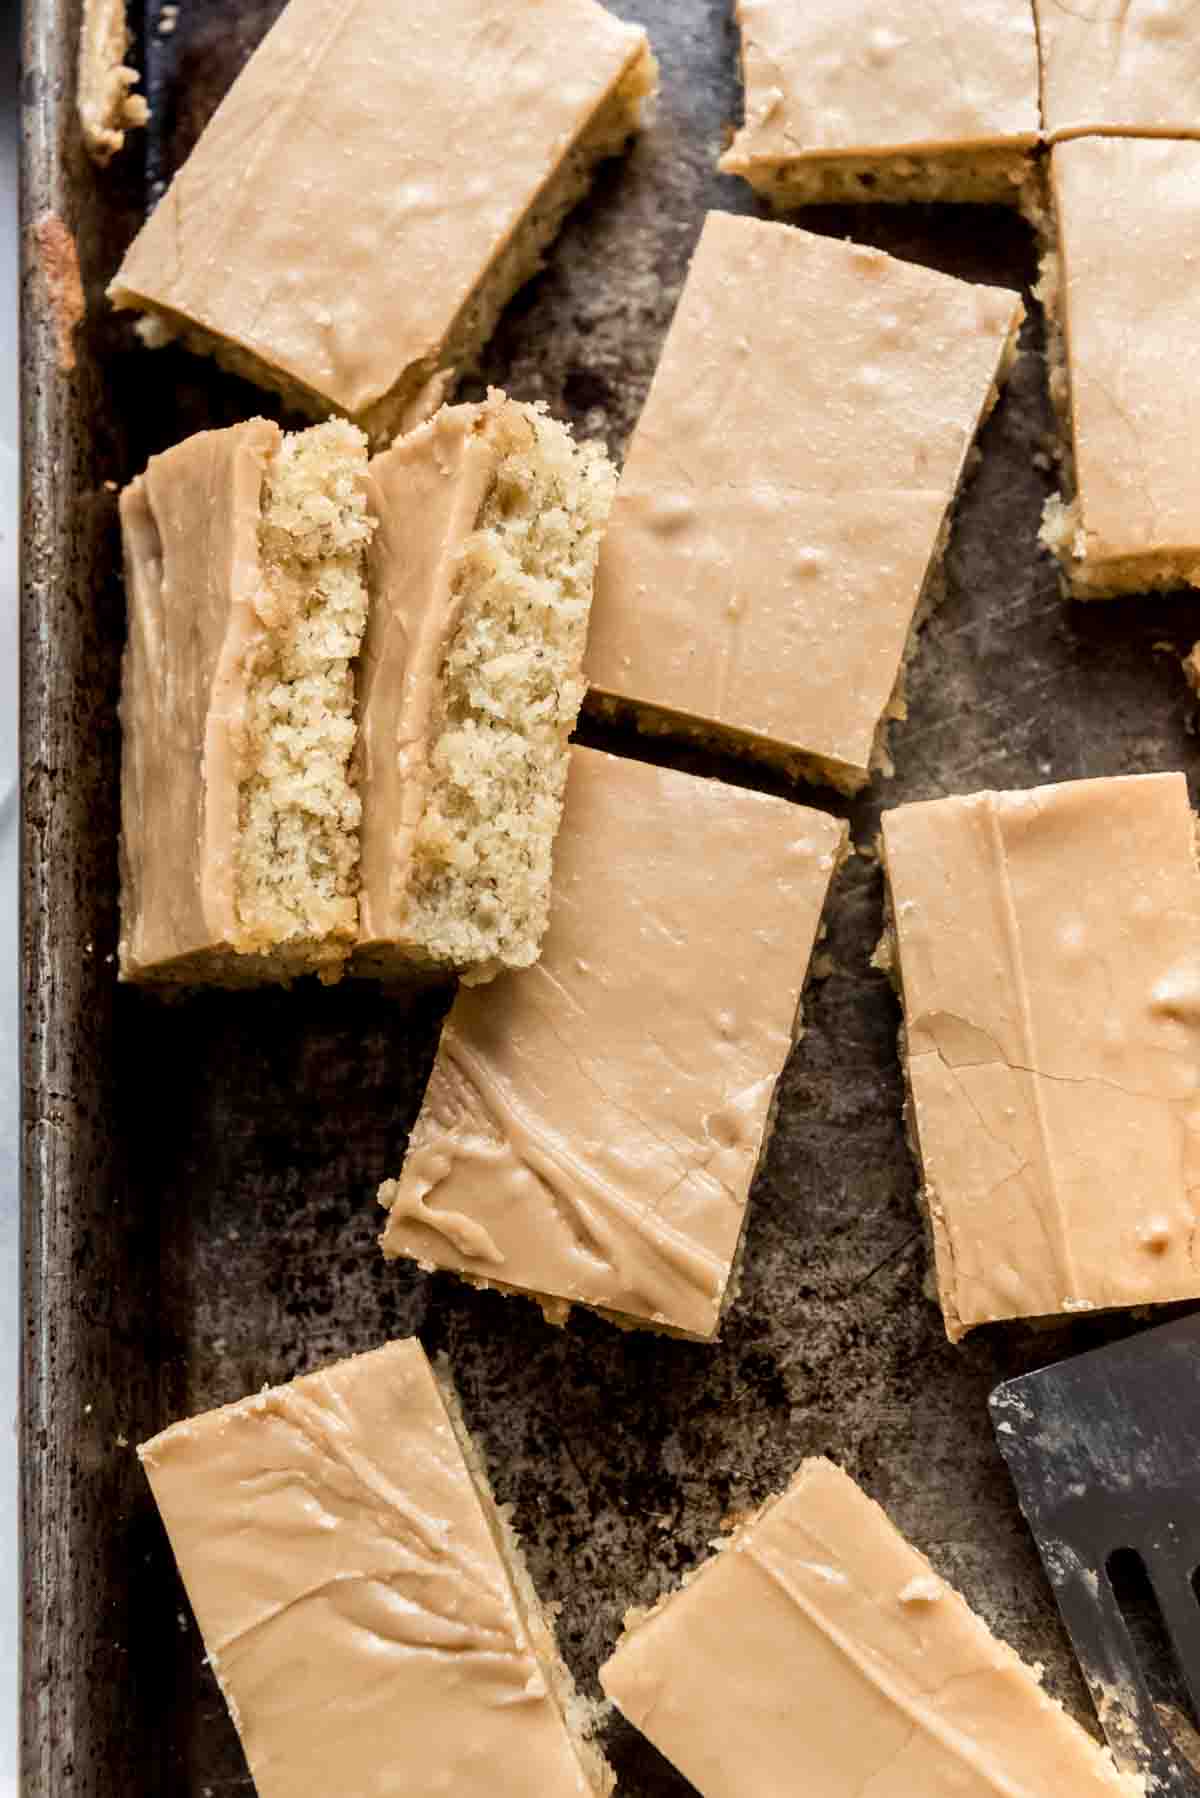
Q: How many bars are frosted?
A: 11